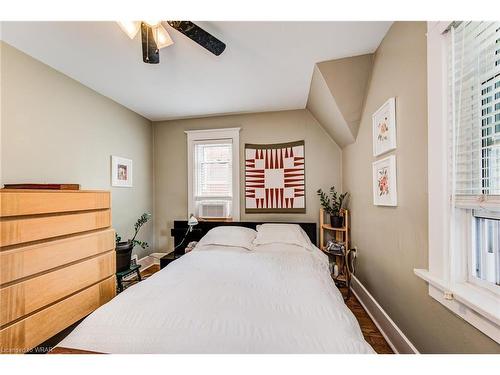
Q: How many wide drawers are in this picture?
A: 5